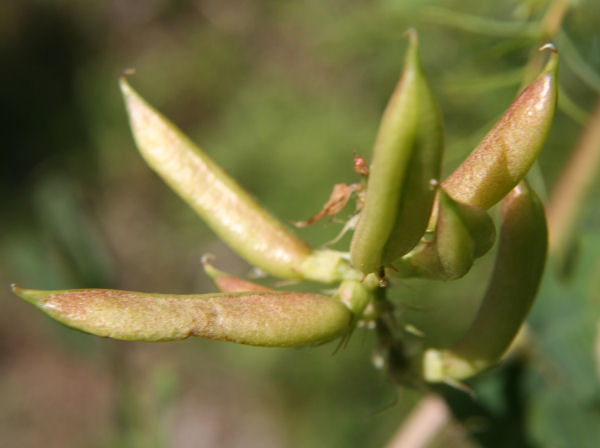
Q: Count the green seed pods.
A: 7